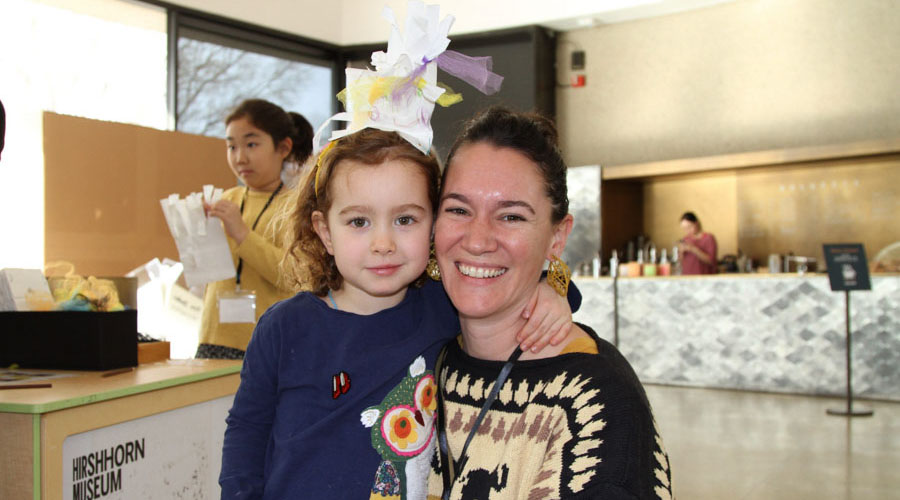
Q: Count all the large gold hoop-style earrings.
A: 2